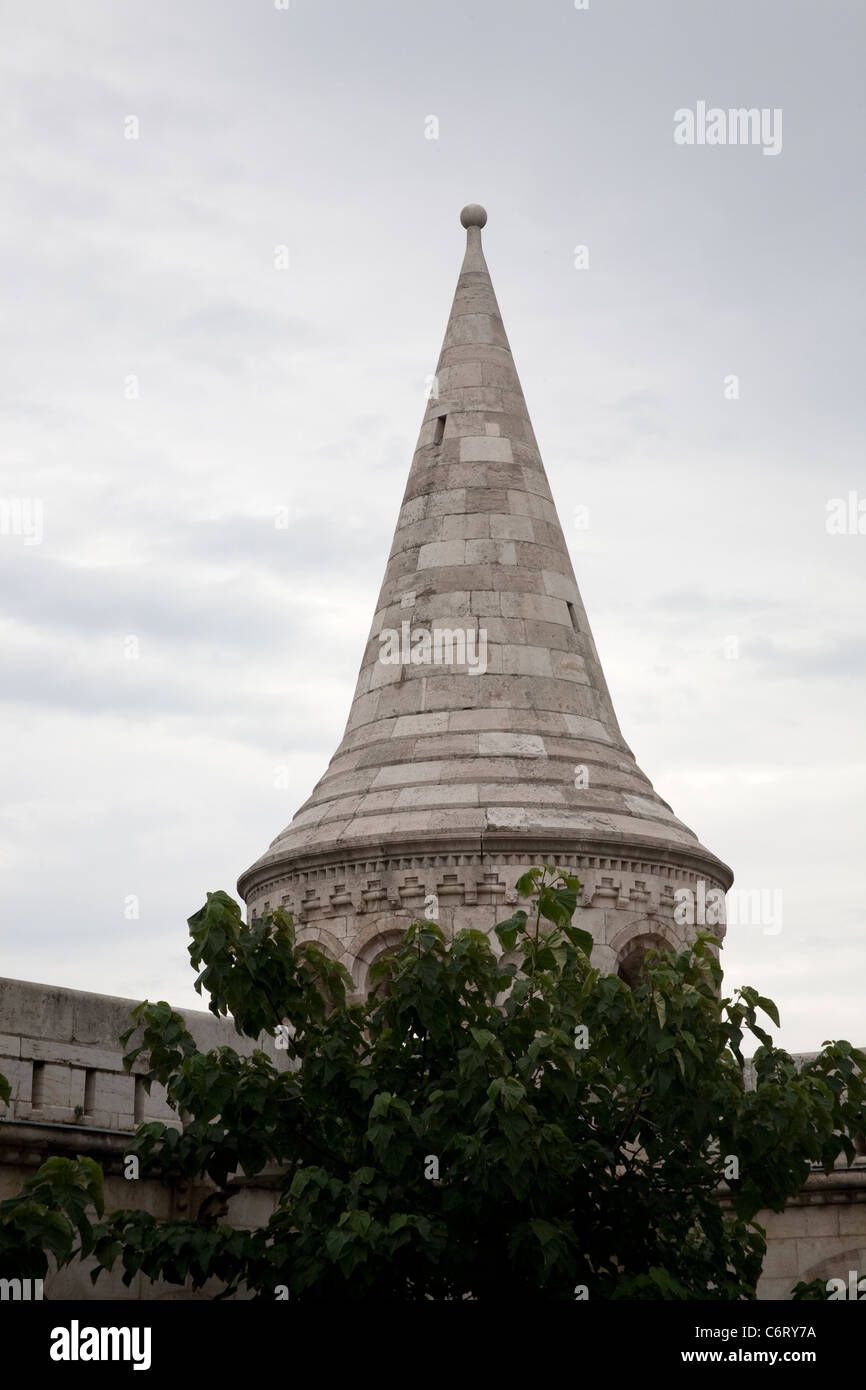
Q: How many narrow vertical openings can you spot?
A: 5